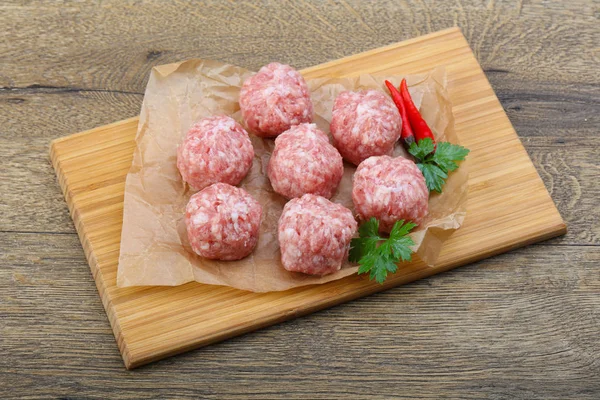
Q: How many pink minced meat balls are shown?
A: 7